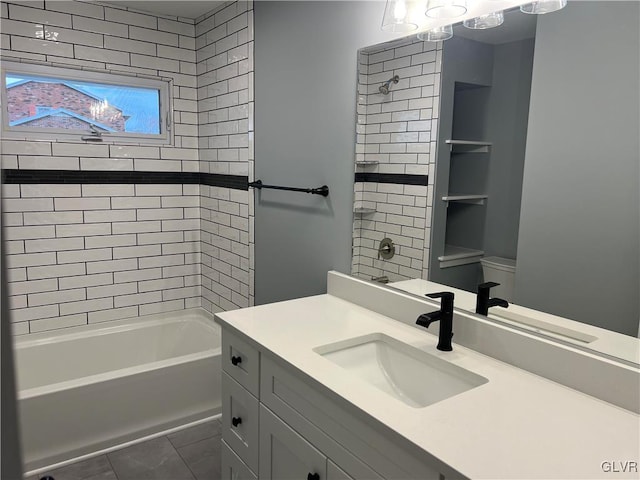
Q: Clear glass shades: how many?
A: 5